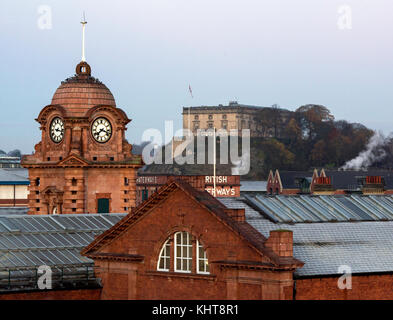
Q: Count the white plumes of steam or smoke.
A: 1